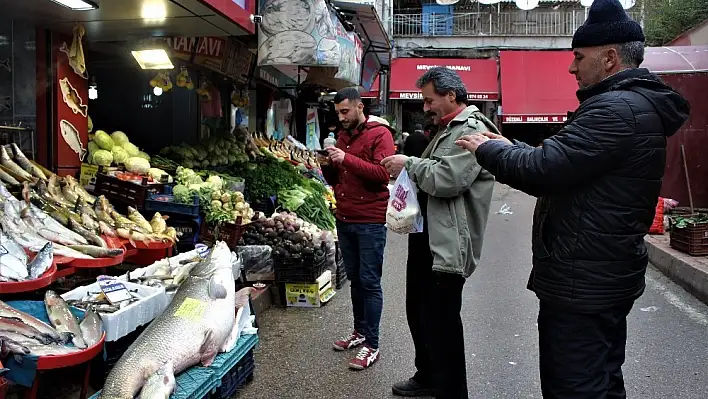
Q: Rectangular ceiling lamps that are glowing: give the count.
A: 2